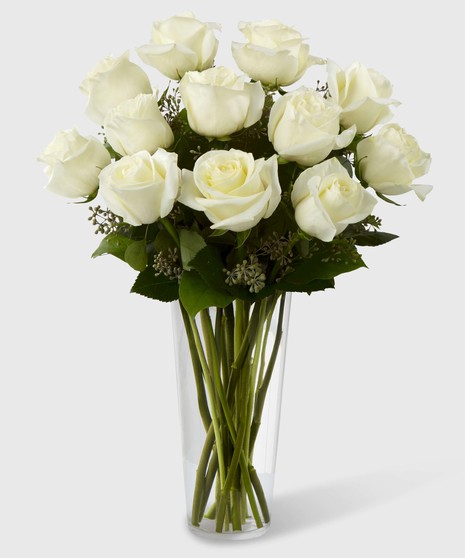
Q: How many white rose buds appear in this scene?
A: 12